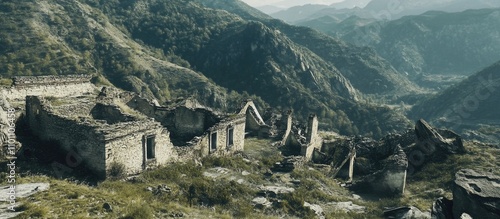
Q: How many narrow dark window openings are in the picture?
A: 3